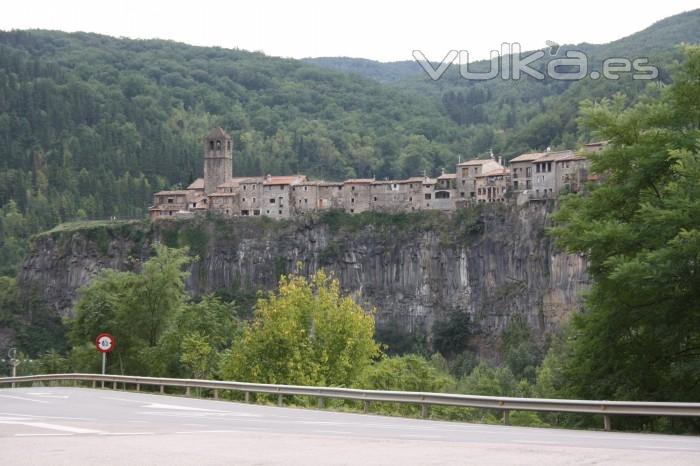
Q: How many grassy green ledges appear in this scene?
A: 1